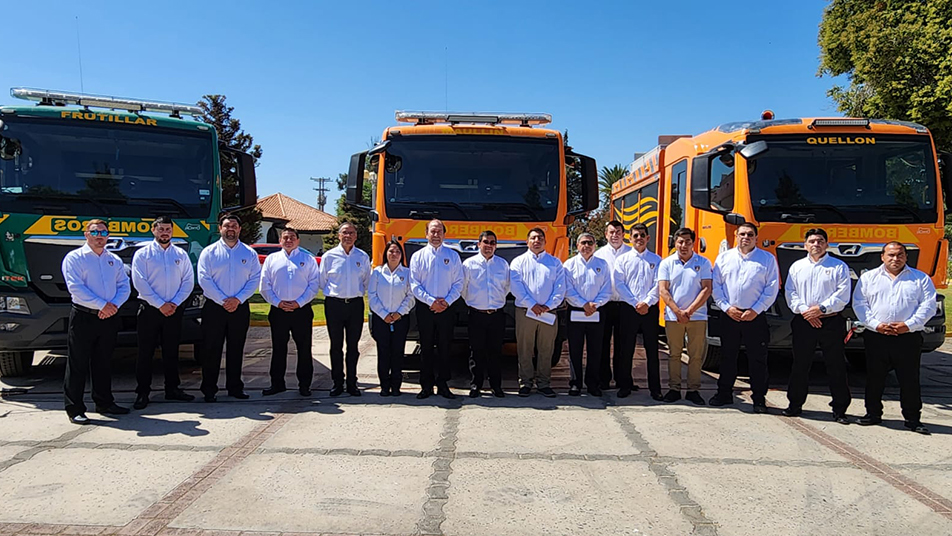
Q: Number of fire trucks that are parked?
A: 3